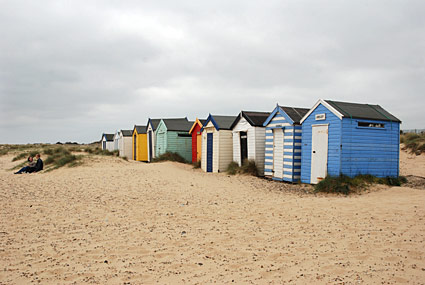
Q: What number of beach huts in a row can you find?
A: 11